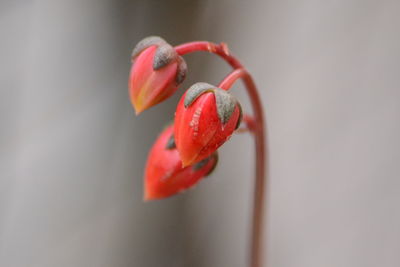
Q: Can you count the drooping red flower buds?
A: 3